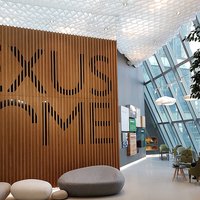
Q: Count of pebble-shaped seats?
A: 4